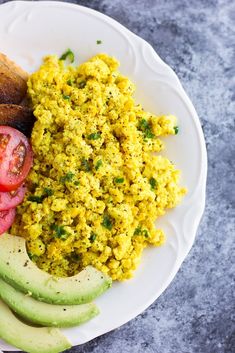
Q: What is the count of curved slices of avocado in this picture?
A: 3